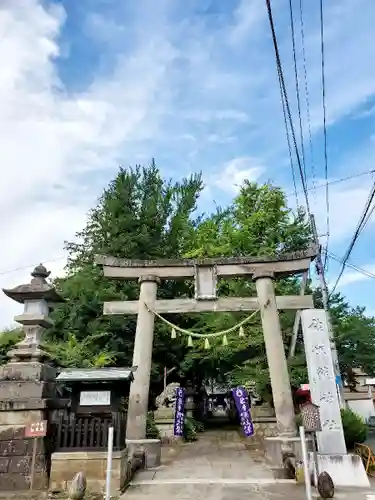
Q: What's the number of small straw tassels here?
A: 5